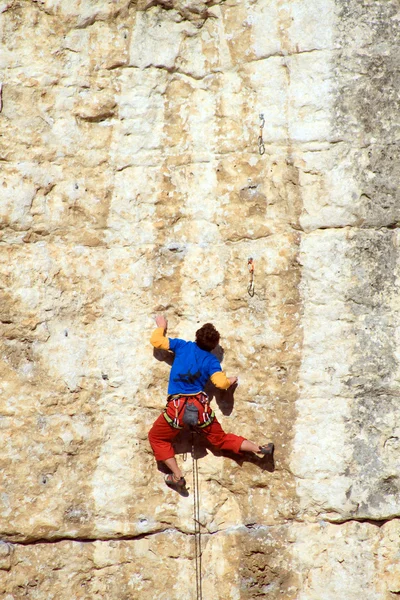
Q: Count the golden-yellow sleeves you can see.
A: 2